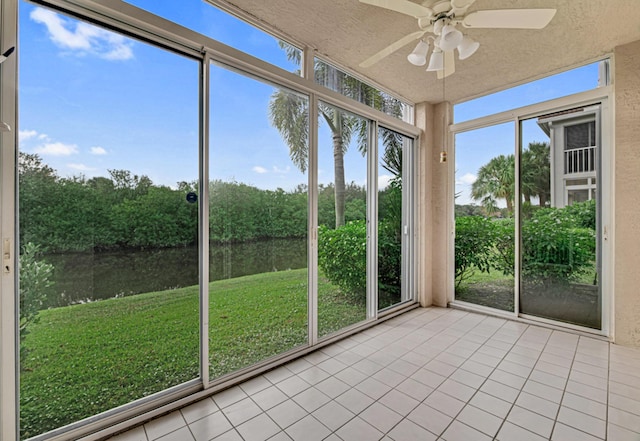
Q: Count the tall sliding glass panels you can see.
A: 6